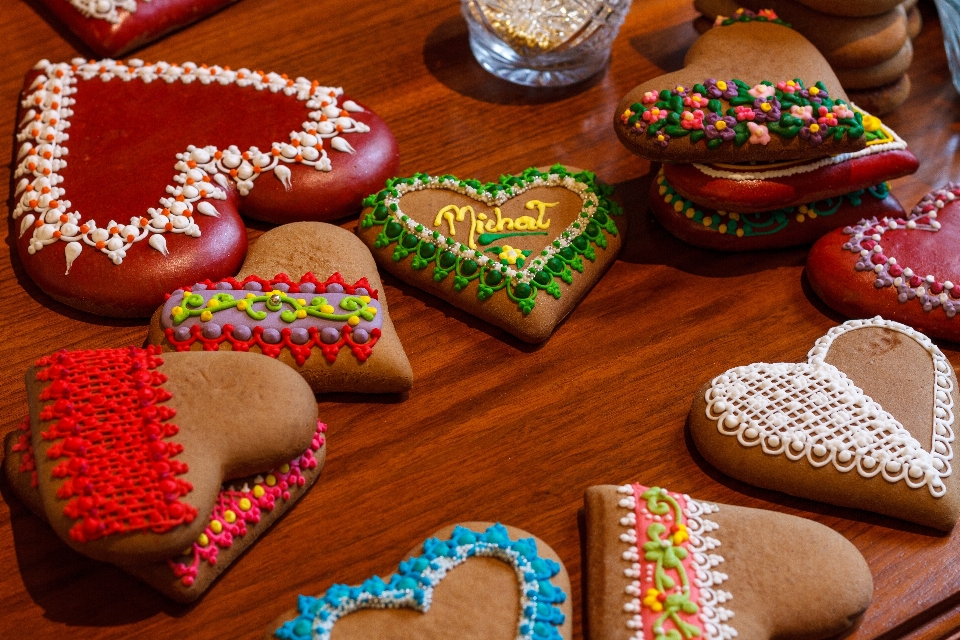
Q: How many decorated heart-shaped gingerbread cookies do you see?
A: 13